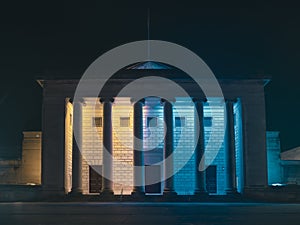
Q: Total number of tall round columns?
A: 6